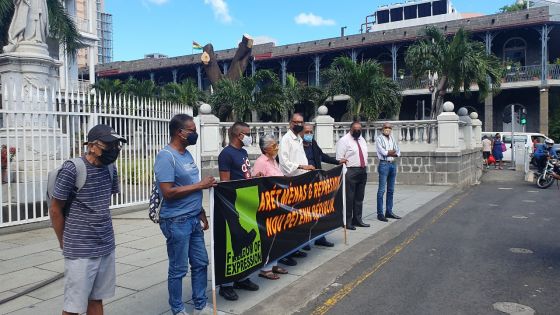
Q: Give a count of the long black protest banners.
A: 1